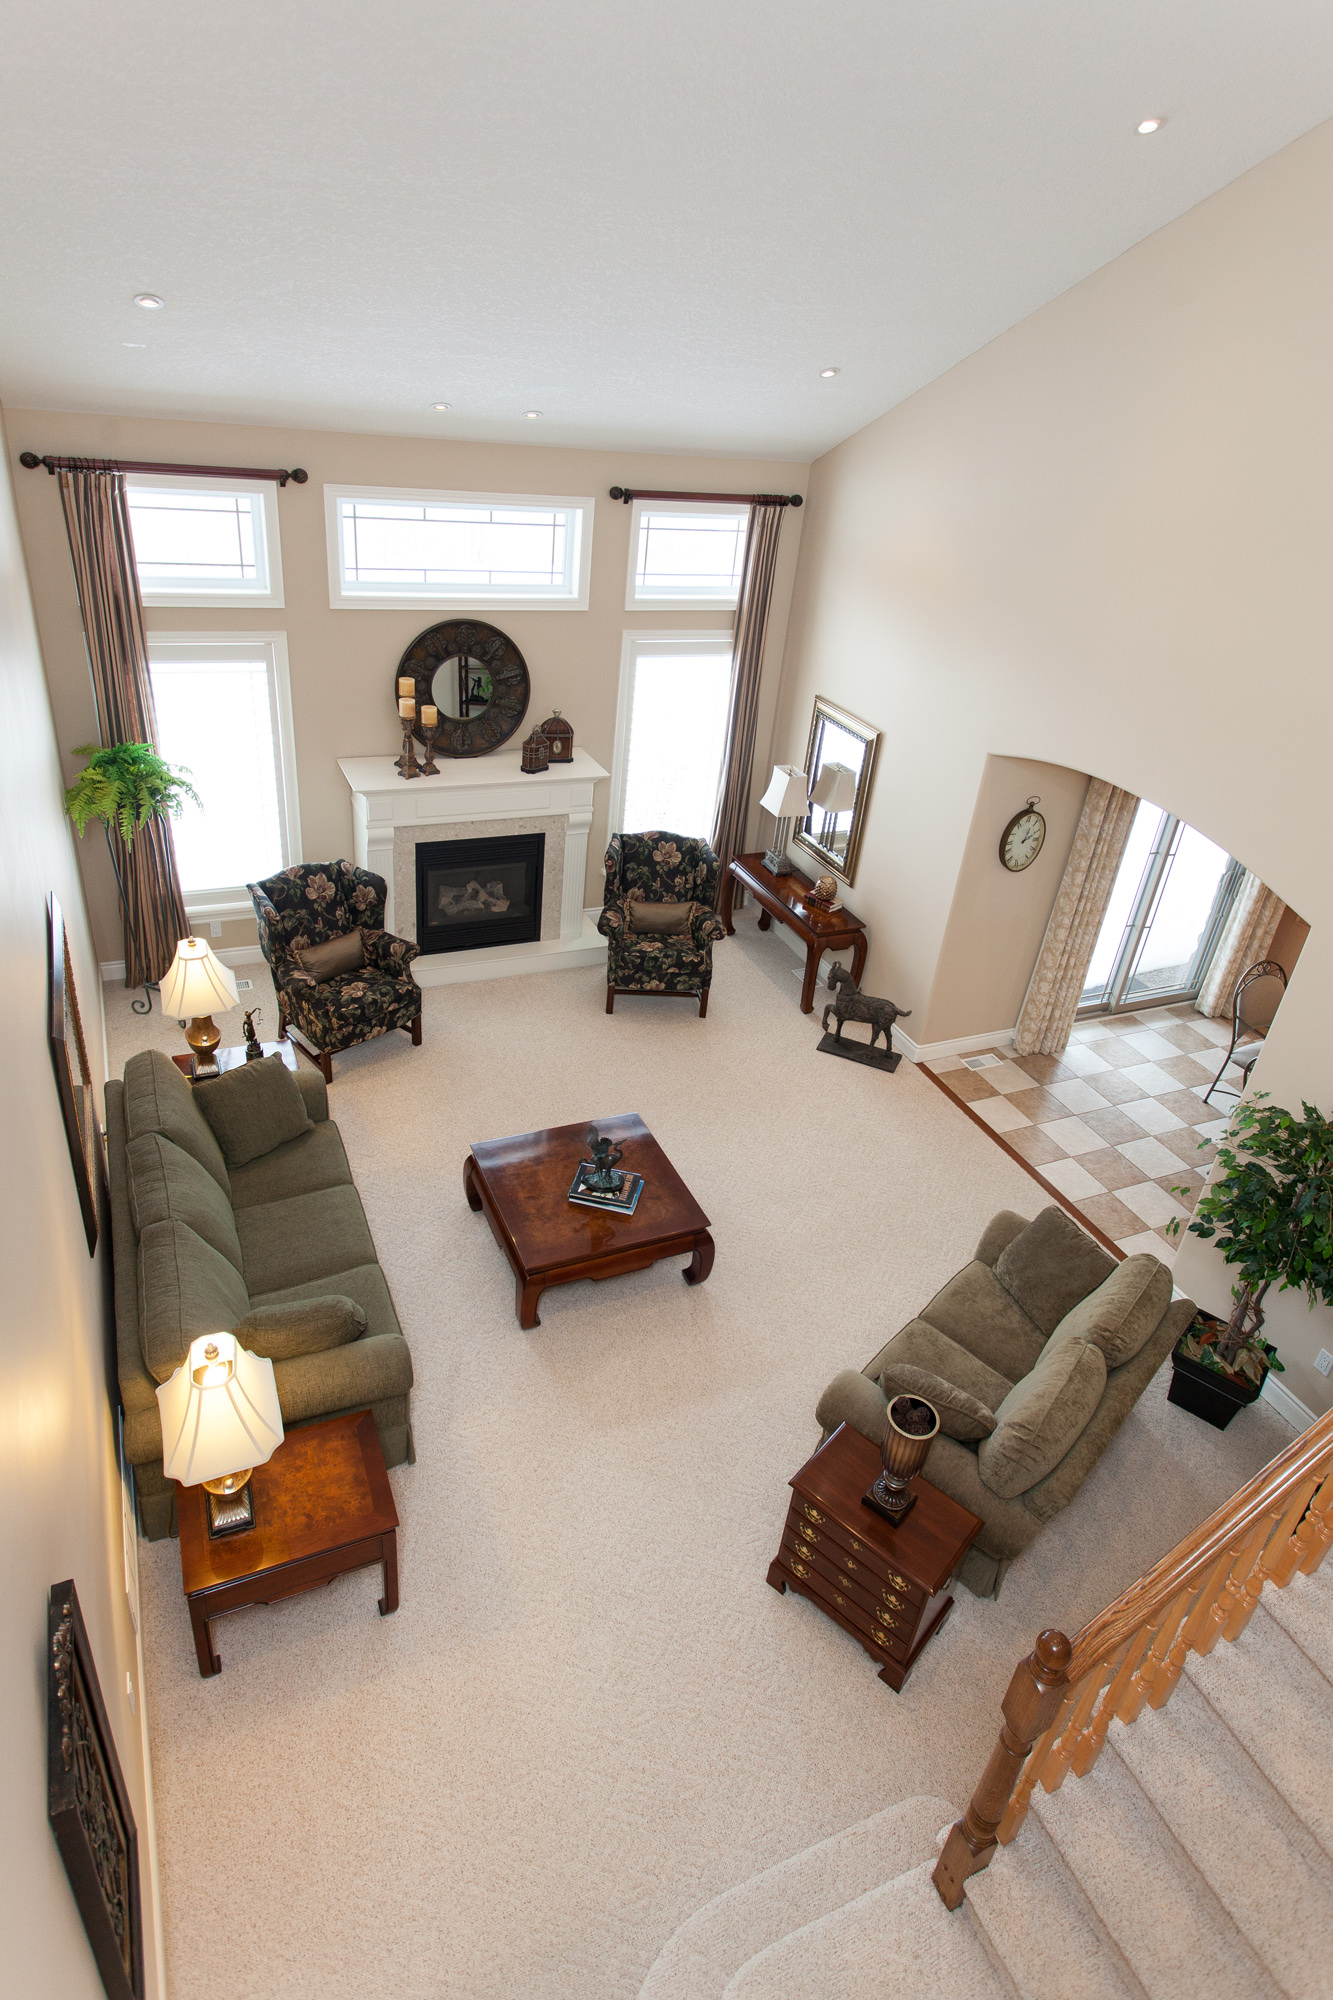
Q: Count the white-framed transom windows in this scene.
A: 3